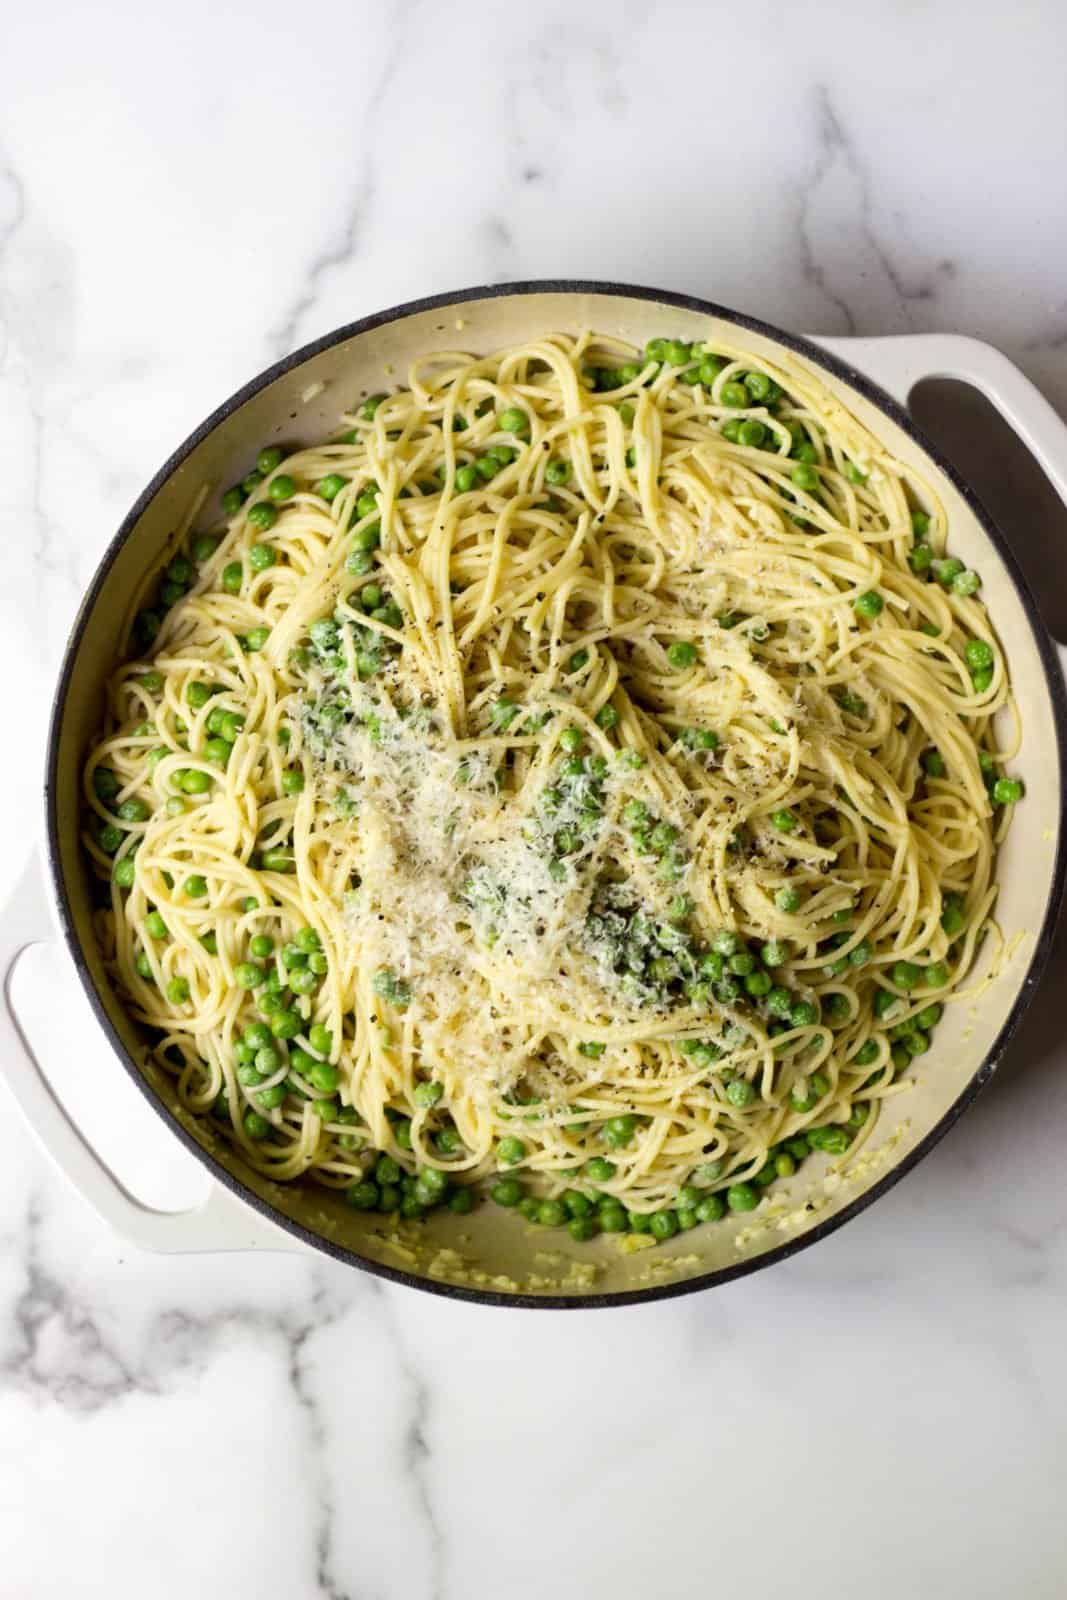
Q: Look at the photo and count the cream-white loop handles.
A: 2